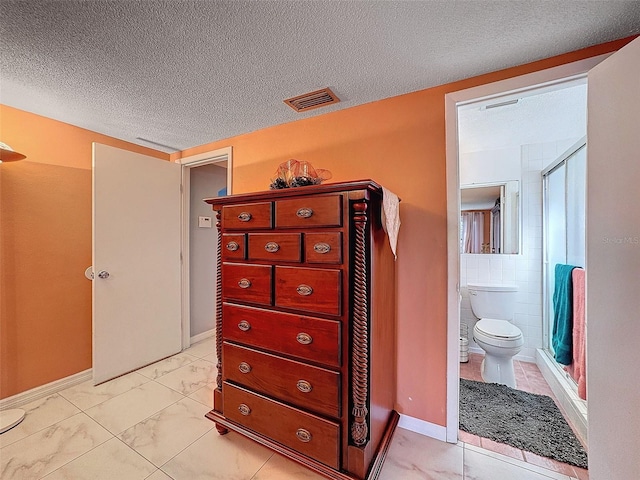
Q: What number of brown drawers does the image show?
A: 10